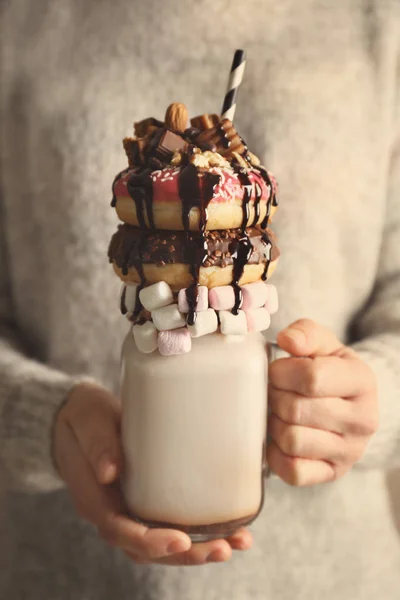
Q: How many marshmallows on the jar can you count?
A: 12